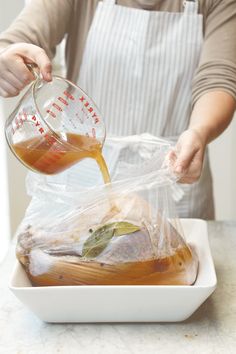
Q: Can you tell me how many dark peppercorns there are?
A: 4